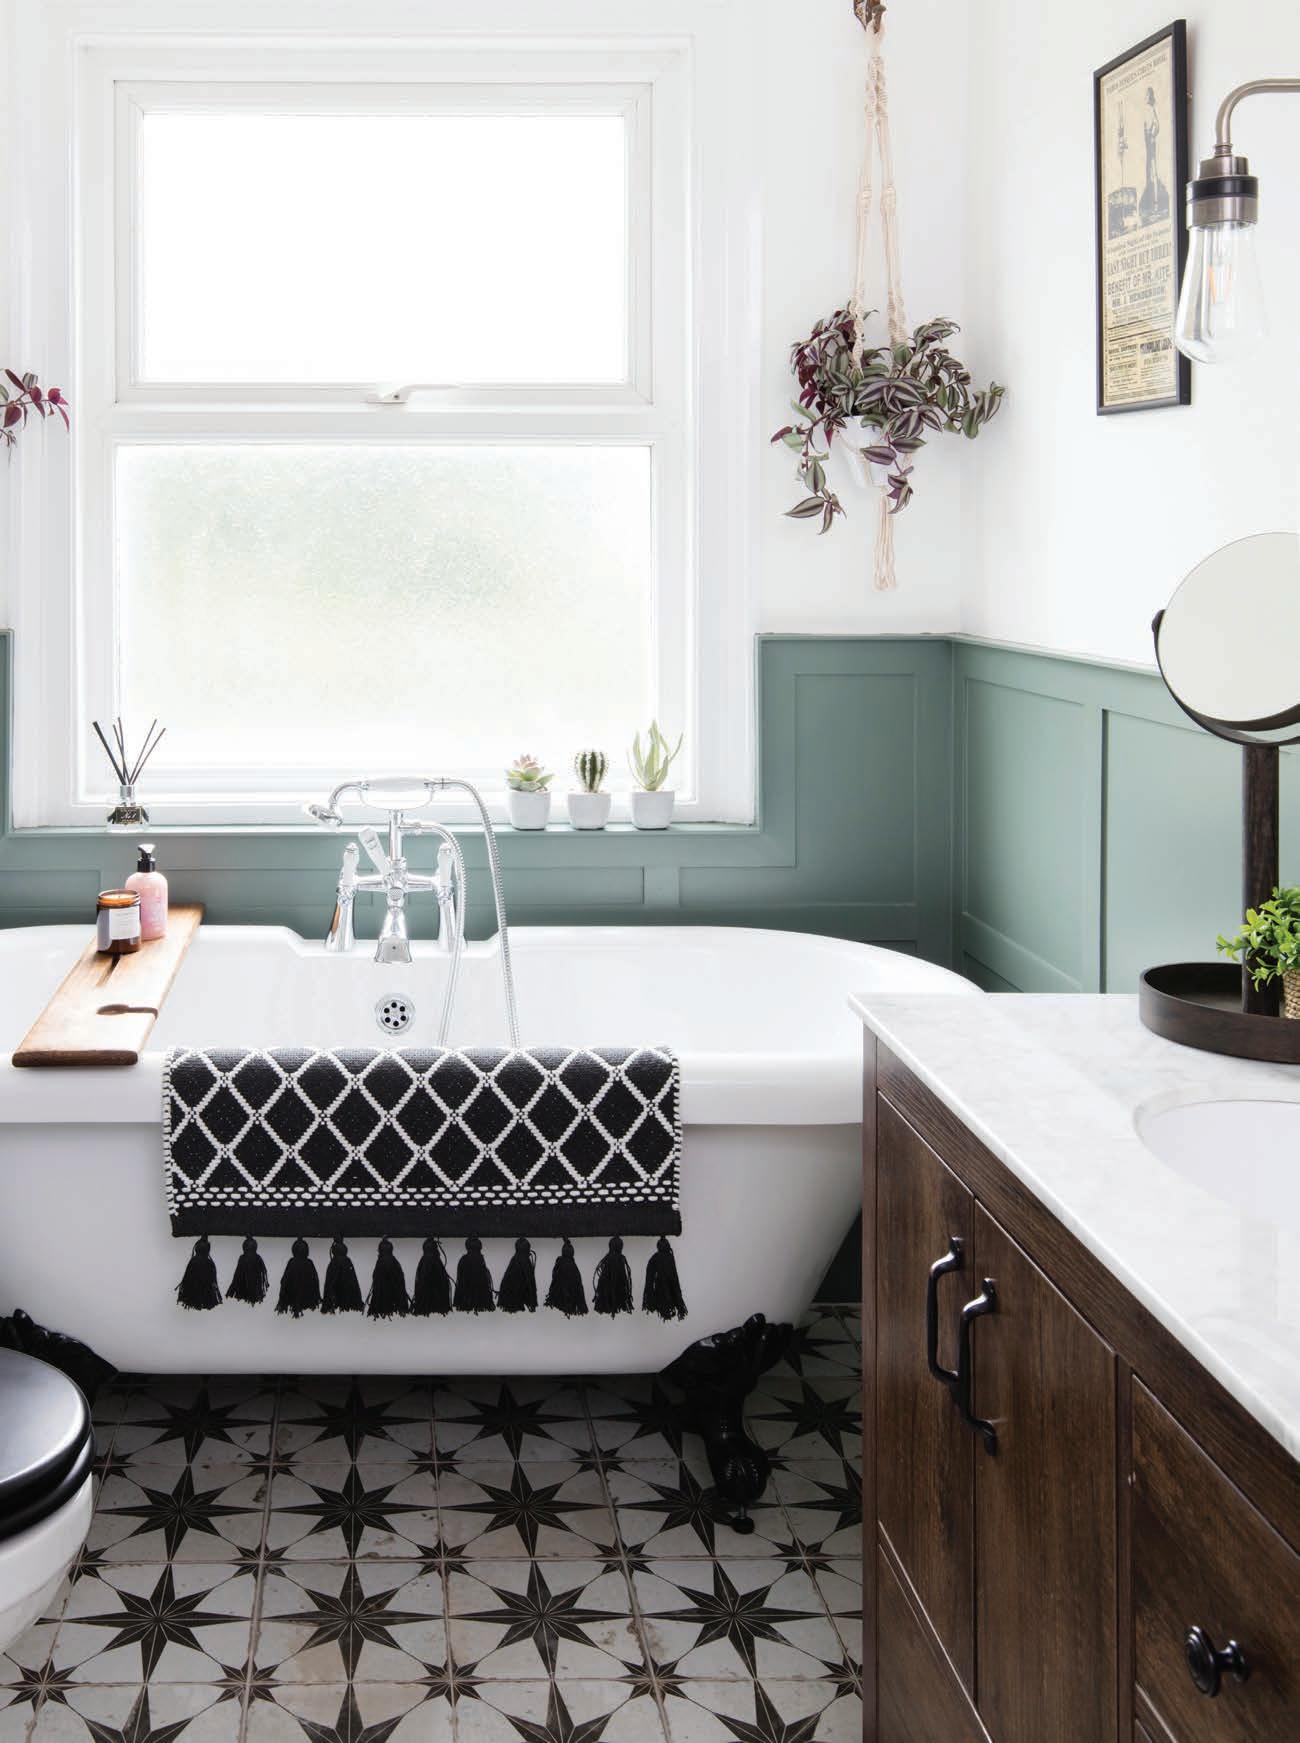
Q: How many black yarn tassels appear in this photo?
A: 11